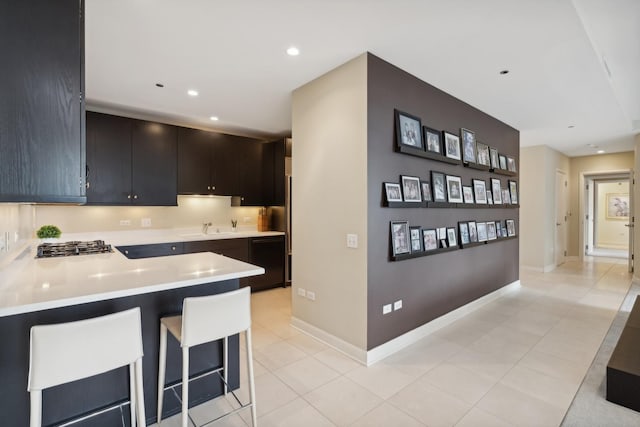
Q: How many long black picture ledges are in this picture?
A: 3